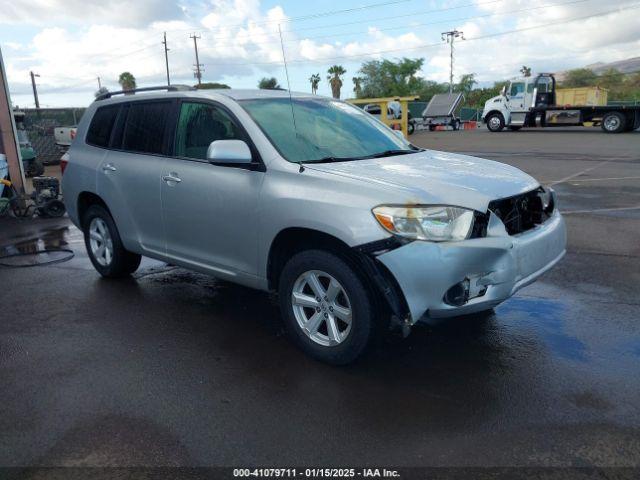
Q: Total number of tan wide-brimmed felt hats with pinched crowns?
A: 0